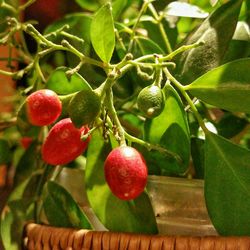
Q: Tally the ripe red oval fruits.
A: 3